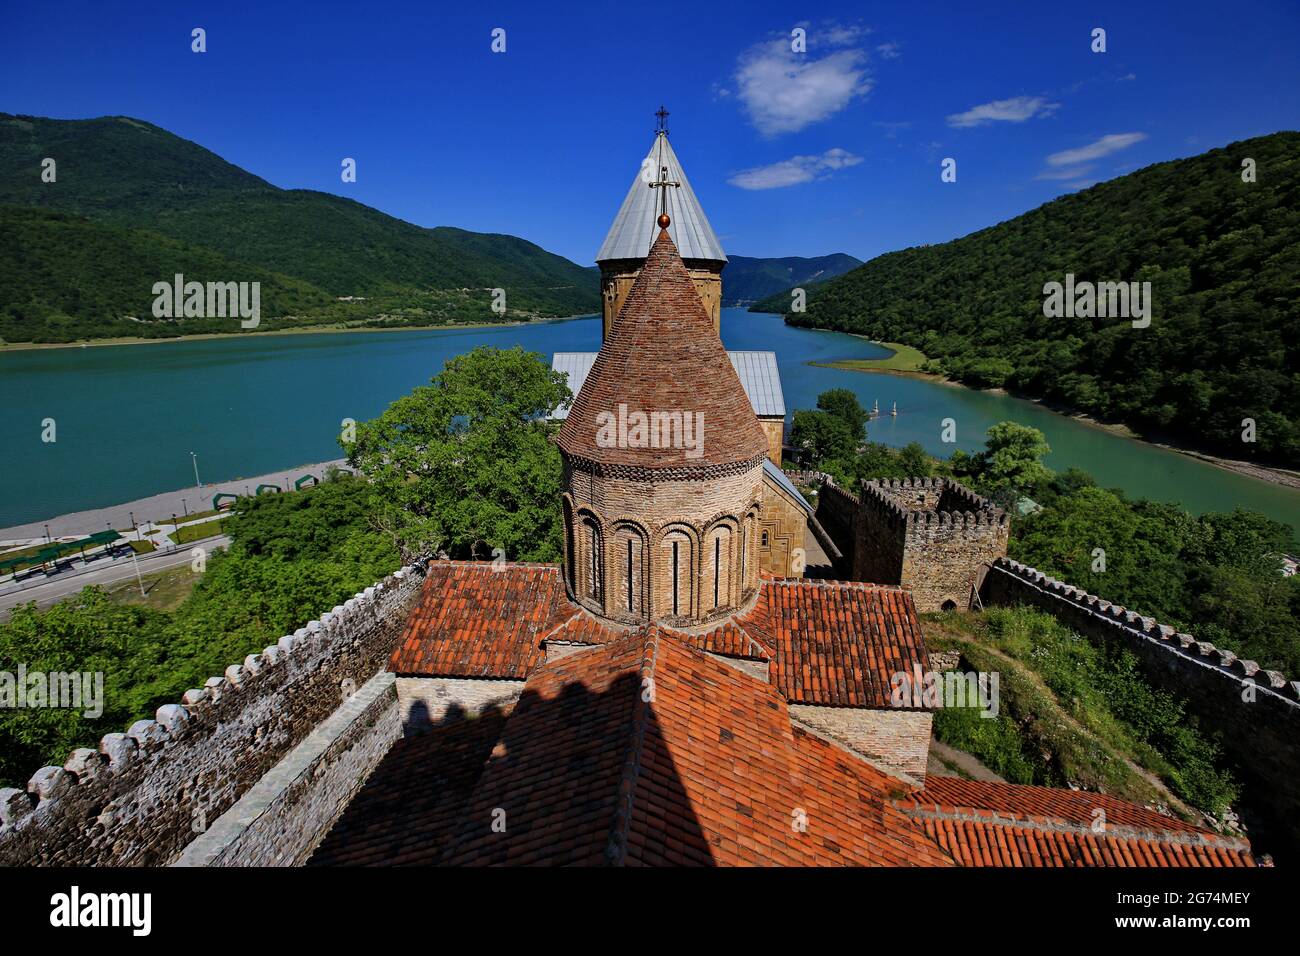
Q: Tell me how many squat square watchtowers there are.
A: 1